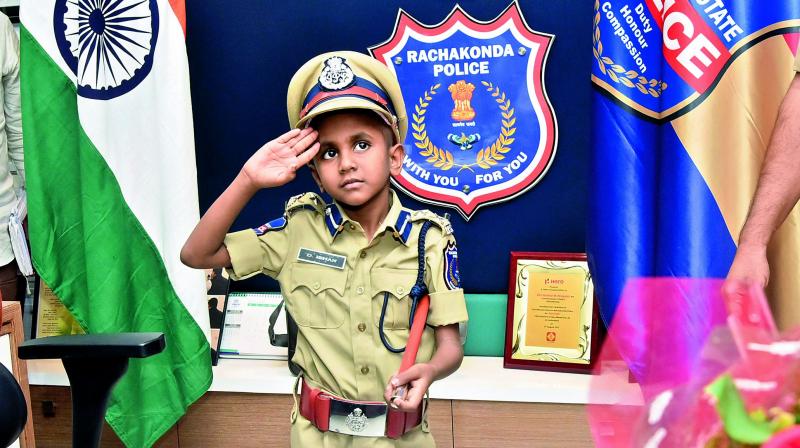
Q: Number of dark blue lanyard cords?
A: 1